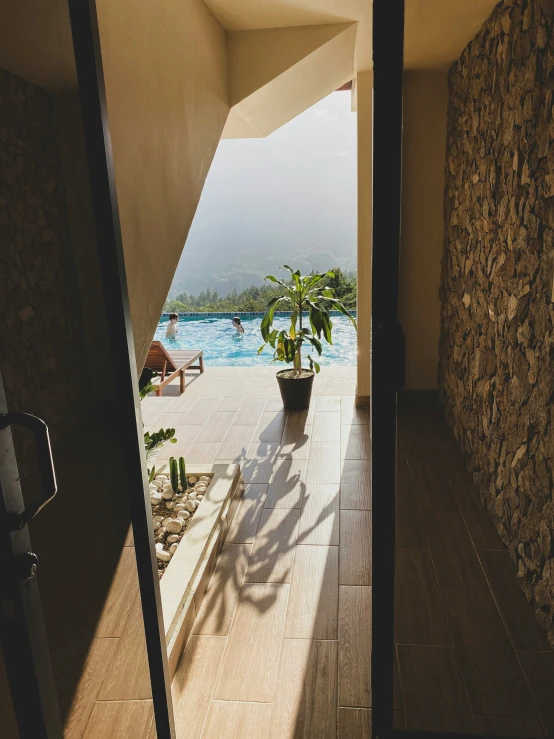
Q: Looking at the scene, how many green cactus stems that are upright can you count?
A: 2